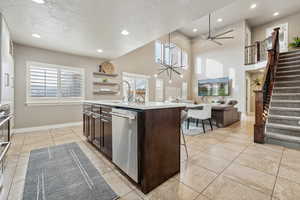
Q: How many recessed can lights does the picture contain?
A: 8